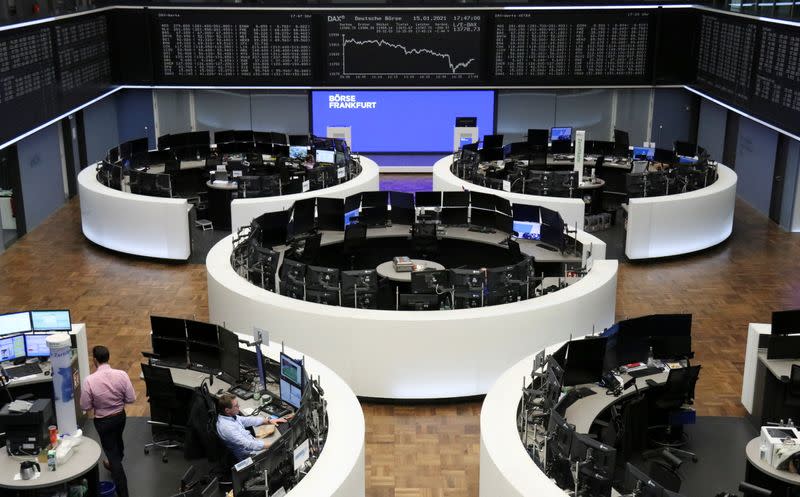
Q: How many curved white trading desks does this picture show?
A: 5